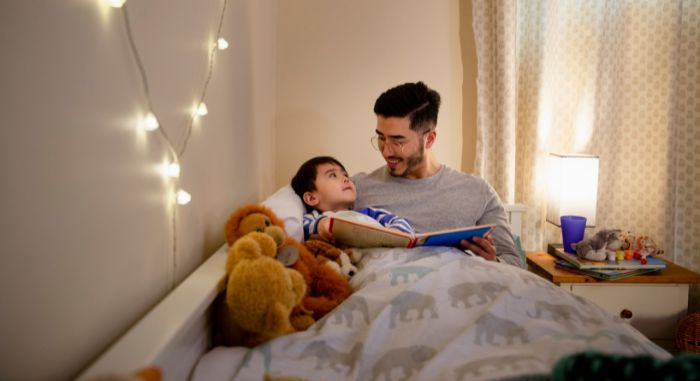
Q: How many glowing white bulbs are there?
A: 6